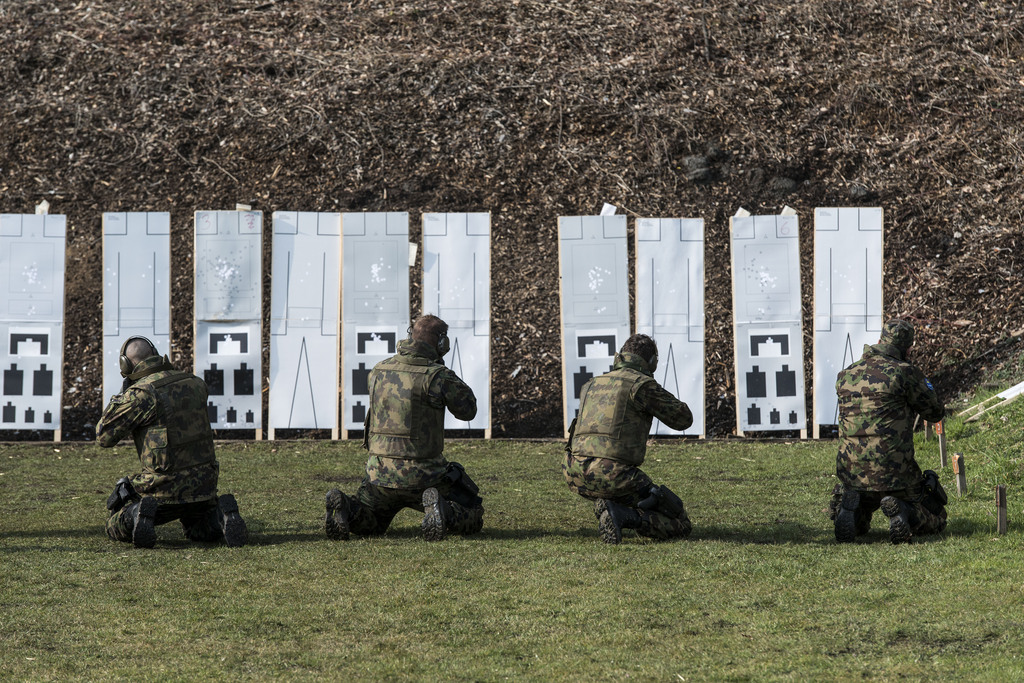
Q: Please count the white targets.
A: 10